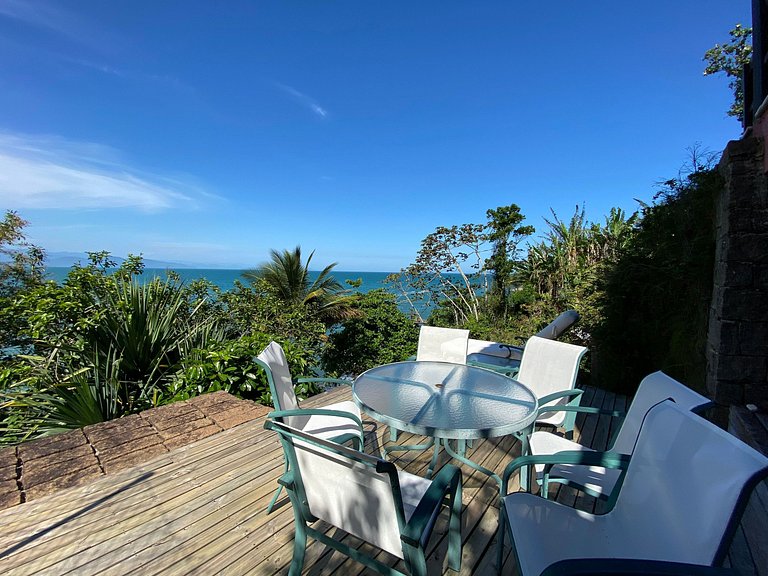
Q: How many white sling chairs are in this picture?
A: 6